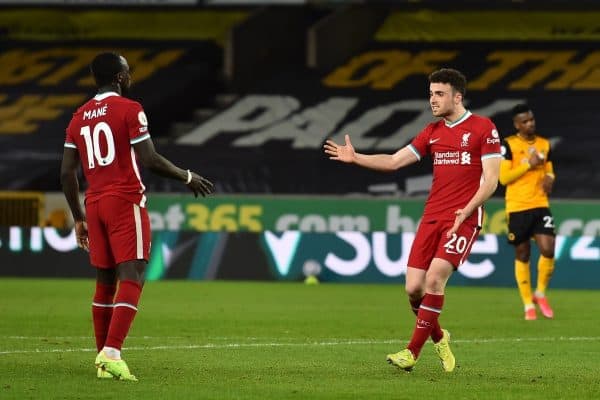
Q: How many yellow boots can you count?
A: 4